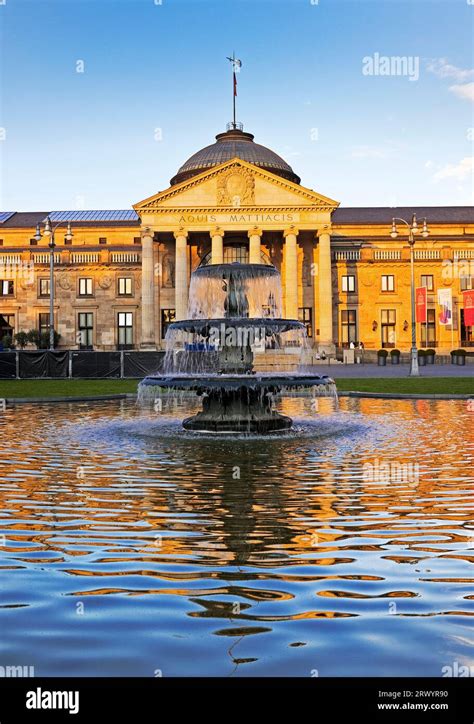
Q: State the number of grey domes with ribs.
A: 1